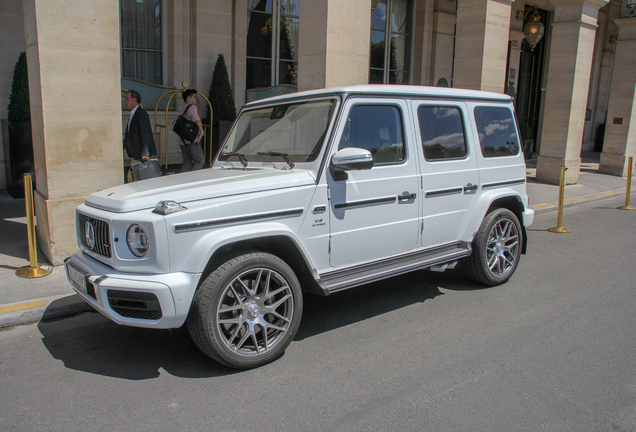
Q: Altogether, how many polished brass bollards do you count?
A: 3